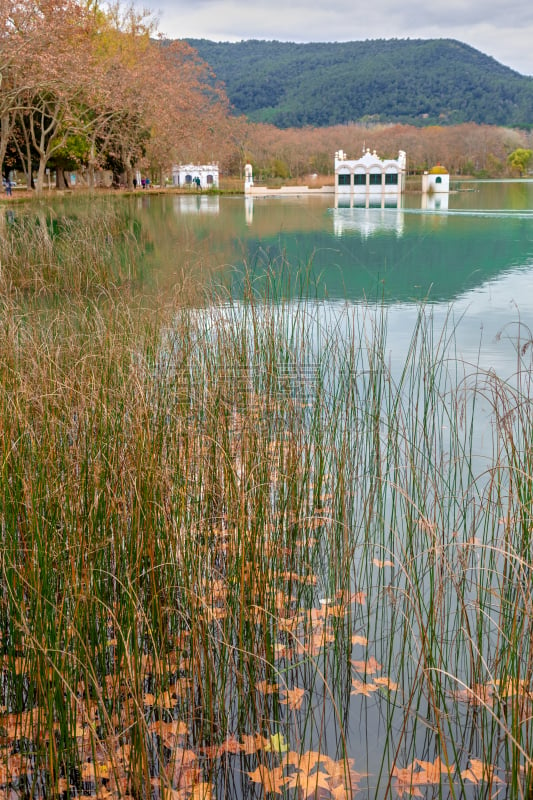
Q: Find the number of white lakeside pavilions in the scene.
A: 3